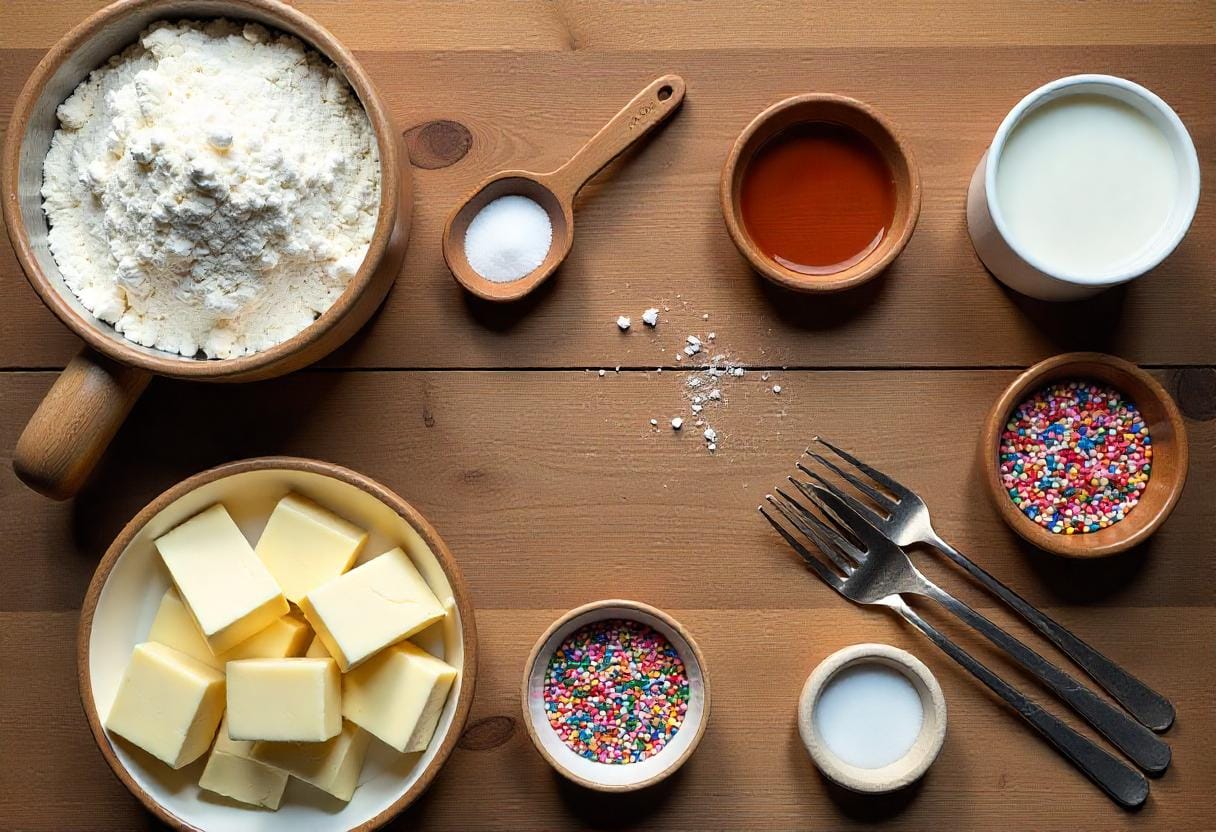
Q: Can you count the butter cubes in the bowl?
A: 11